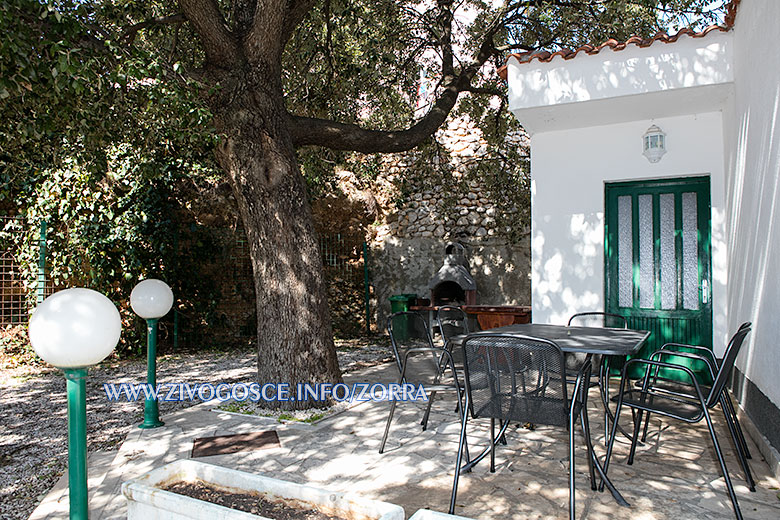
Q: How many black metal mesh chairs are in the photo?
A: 6